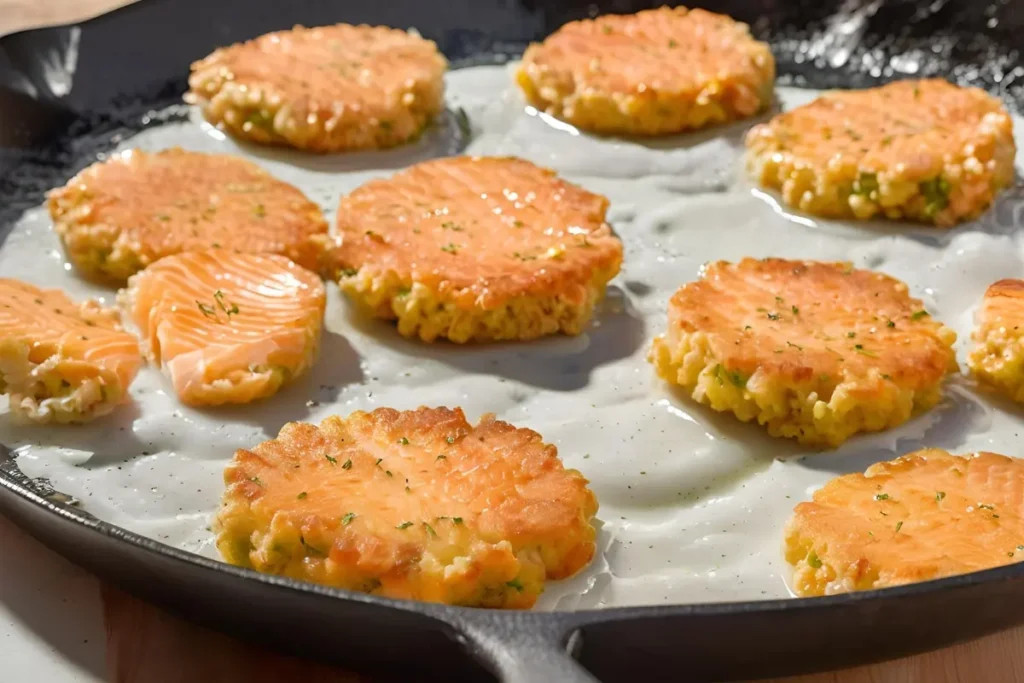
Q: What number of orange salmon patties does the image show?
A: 11